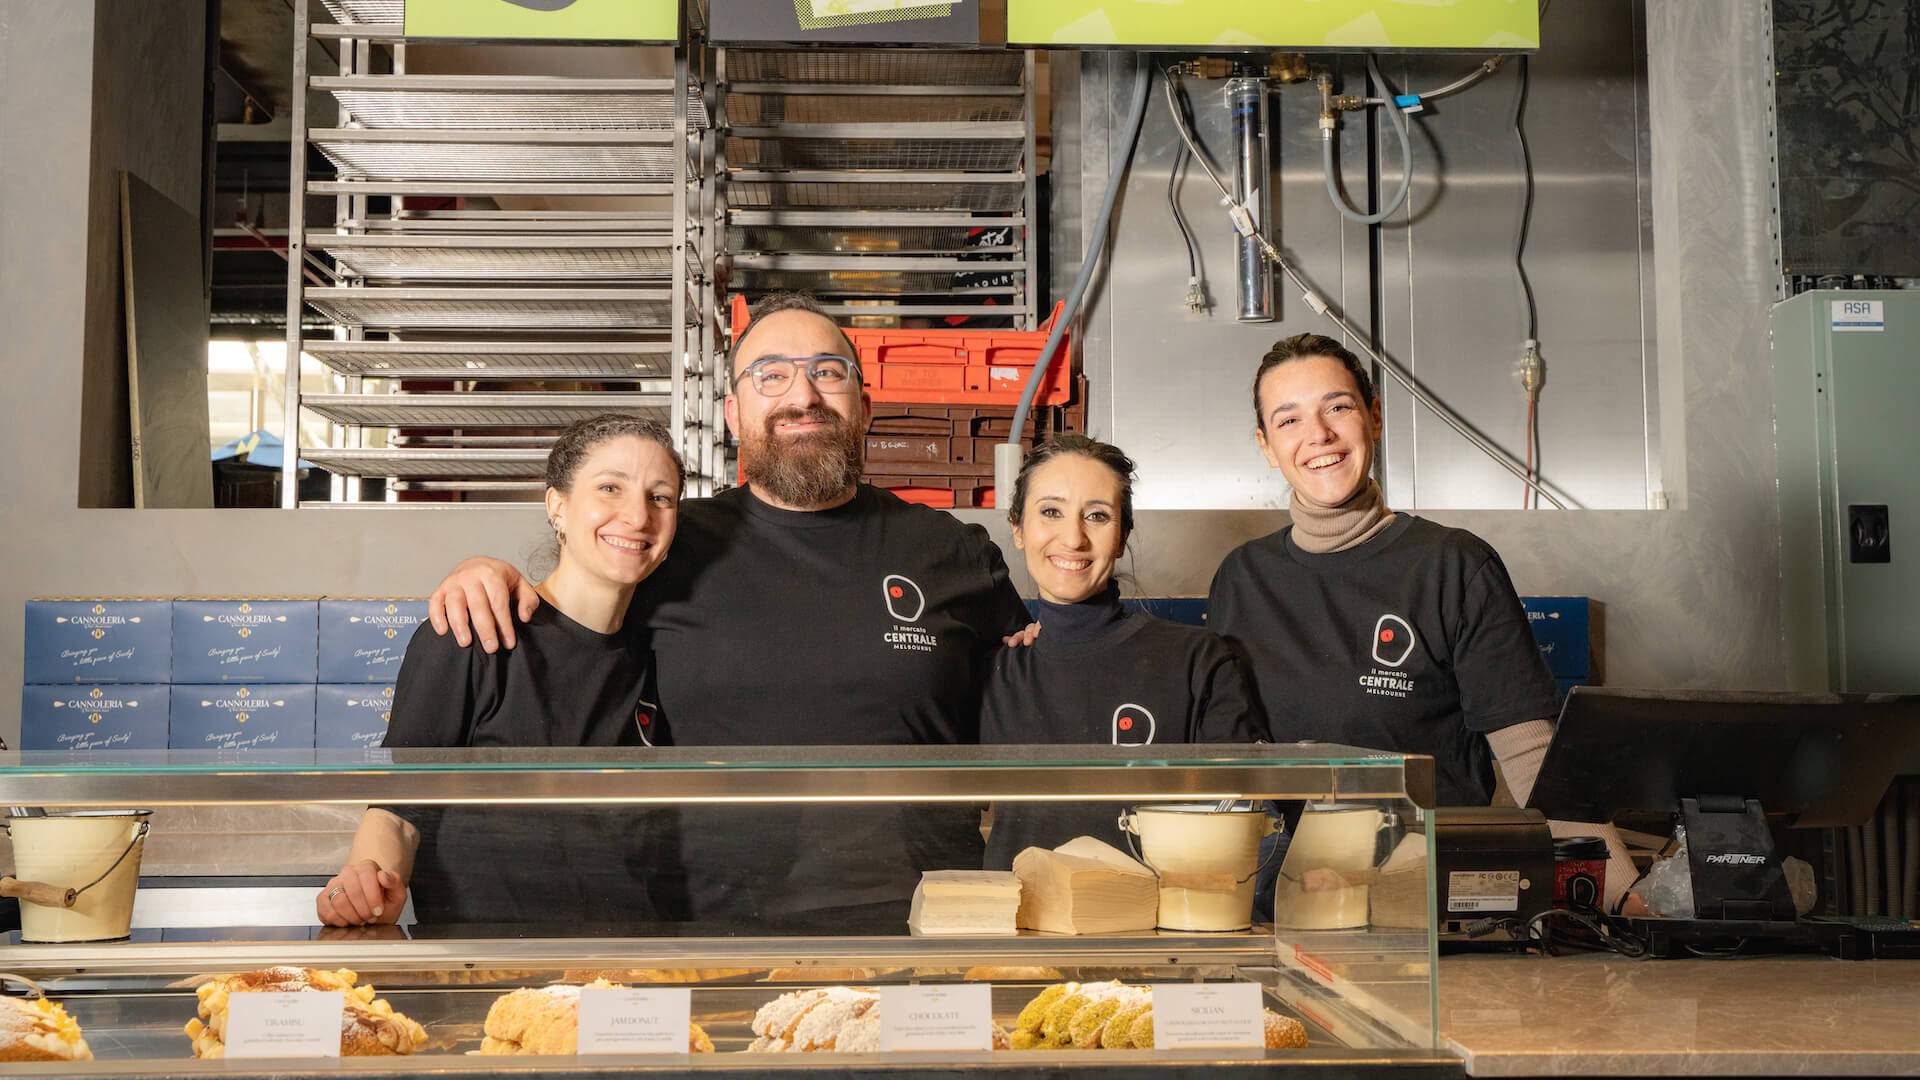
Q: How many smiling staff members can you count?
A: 4